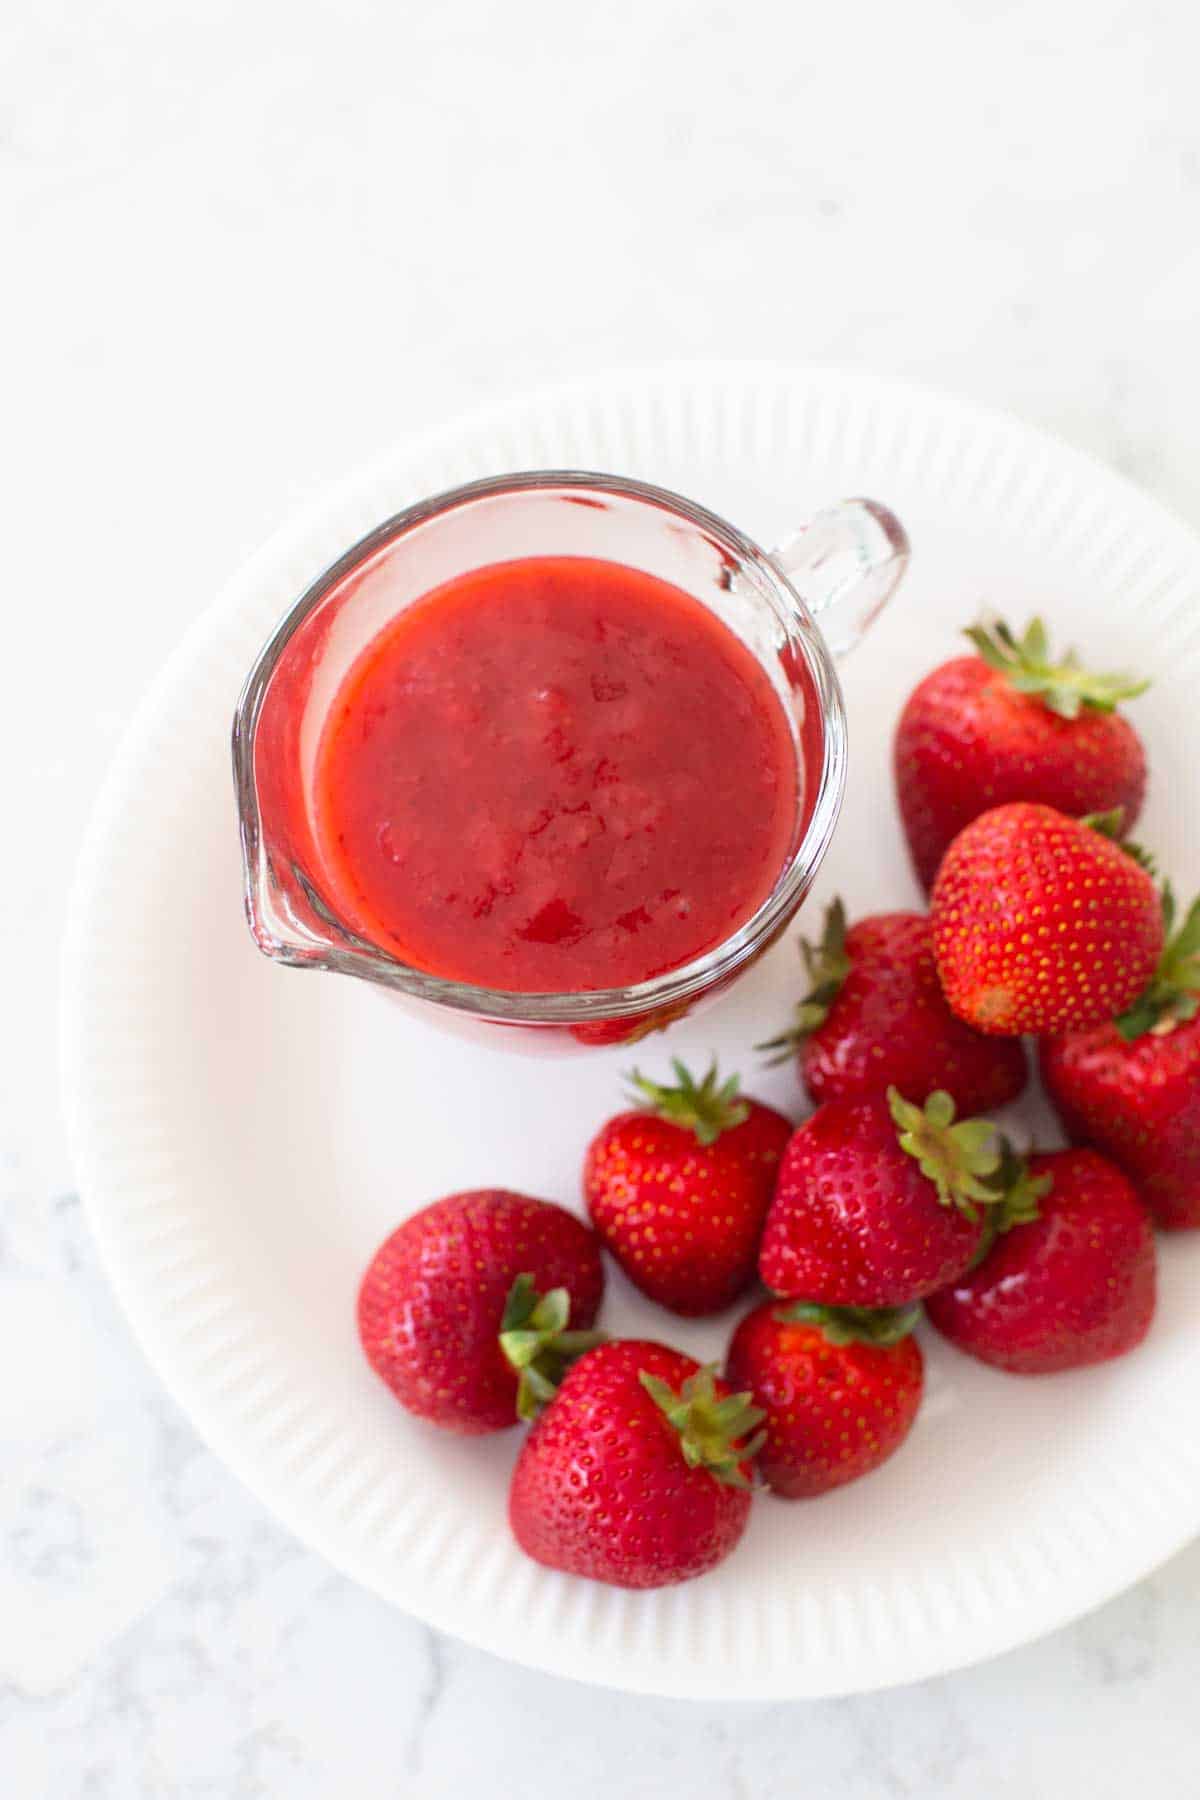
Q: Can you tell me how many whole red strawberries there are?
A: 10